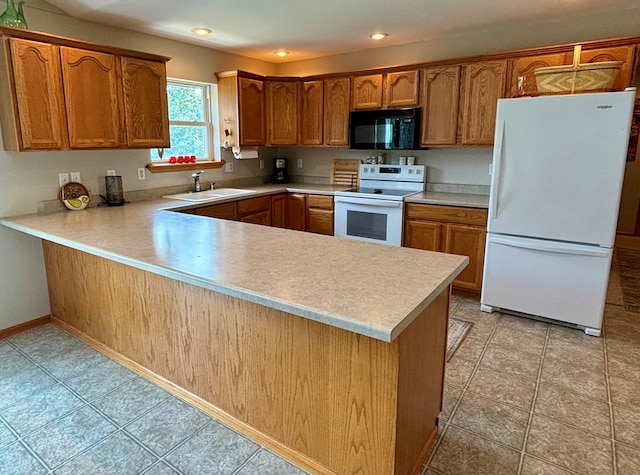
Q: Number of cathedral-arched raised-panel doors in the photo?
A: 13